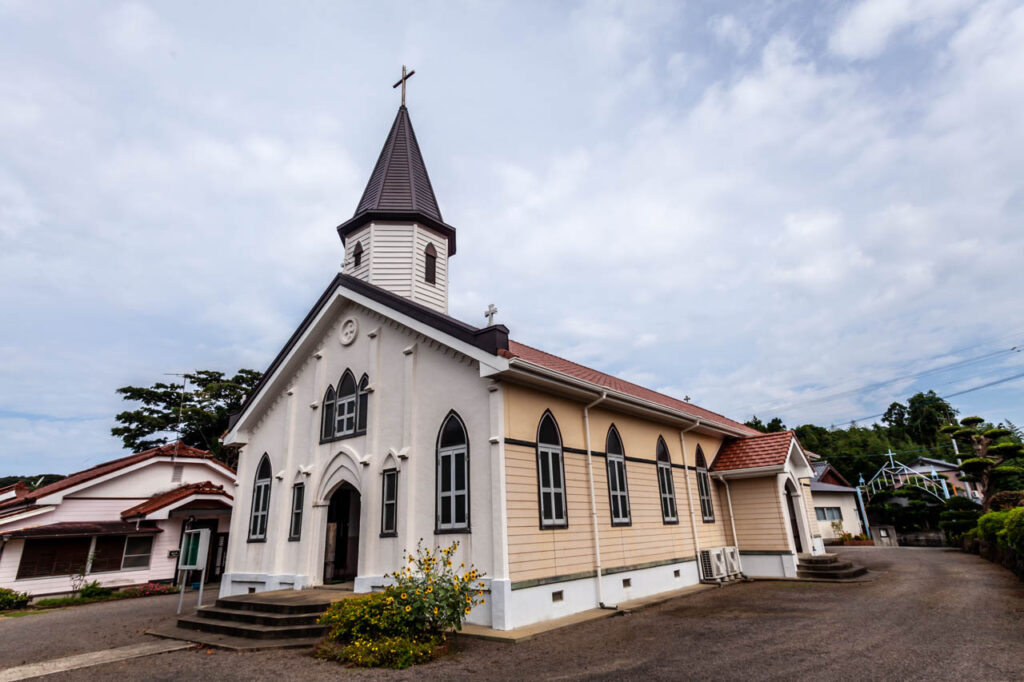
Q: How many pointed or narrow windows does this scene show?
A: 13